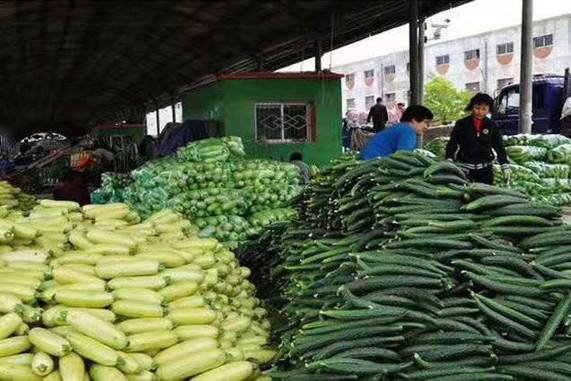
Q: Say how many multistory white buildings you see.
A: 1